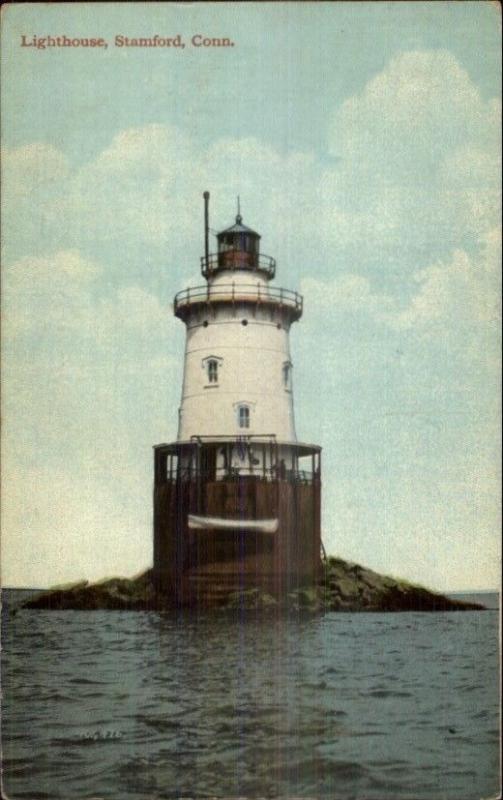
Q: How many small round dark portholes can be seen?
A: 3